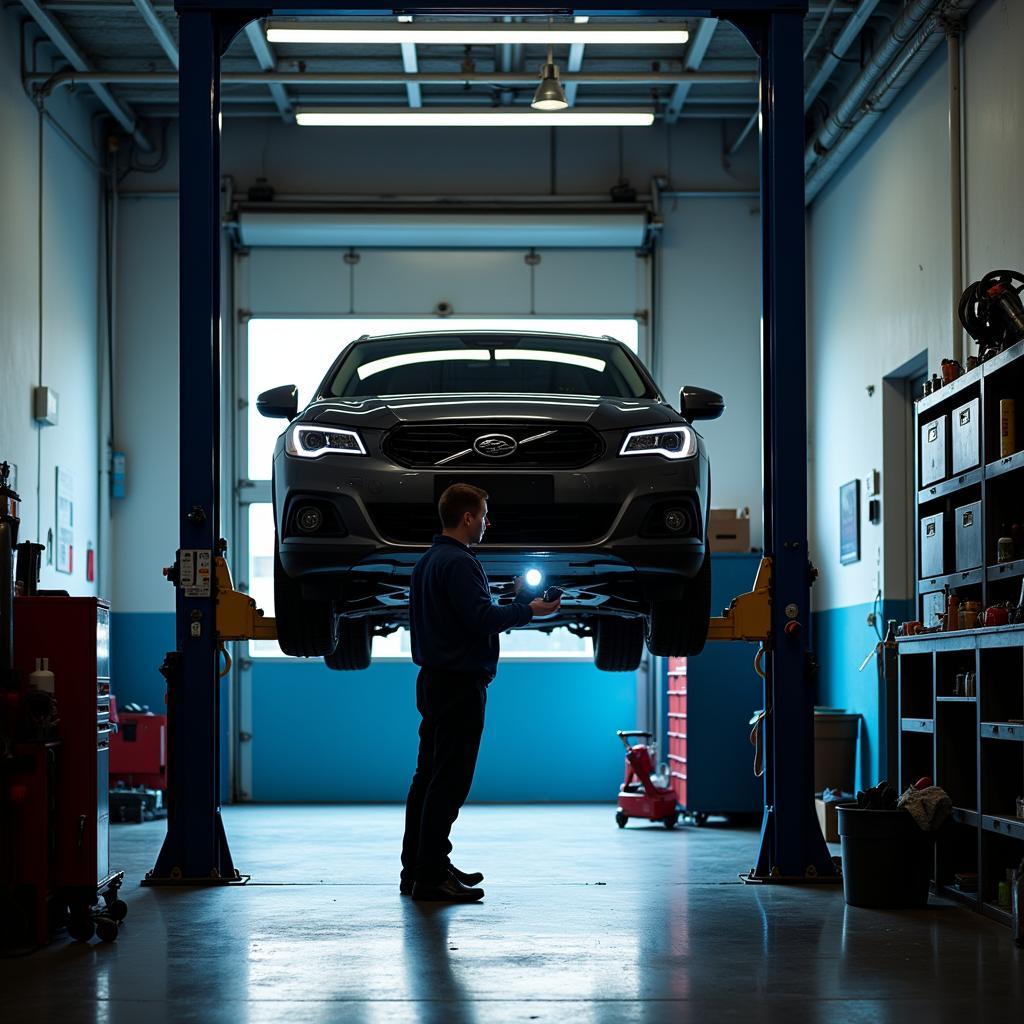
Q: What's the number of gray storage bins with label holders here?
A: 4